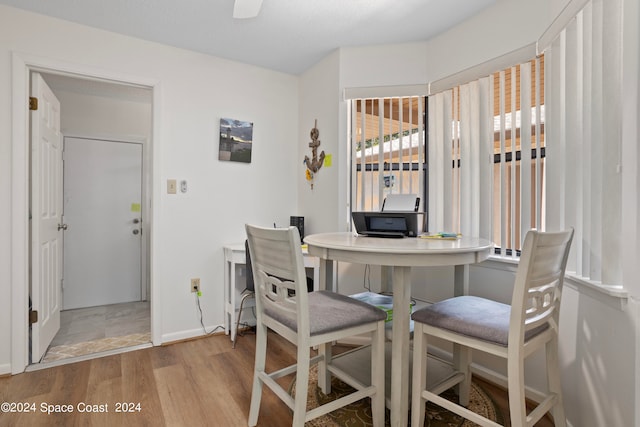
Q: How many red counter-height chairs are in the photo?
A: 0